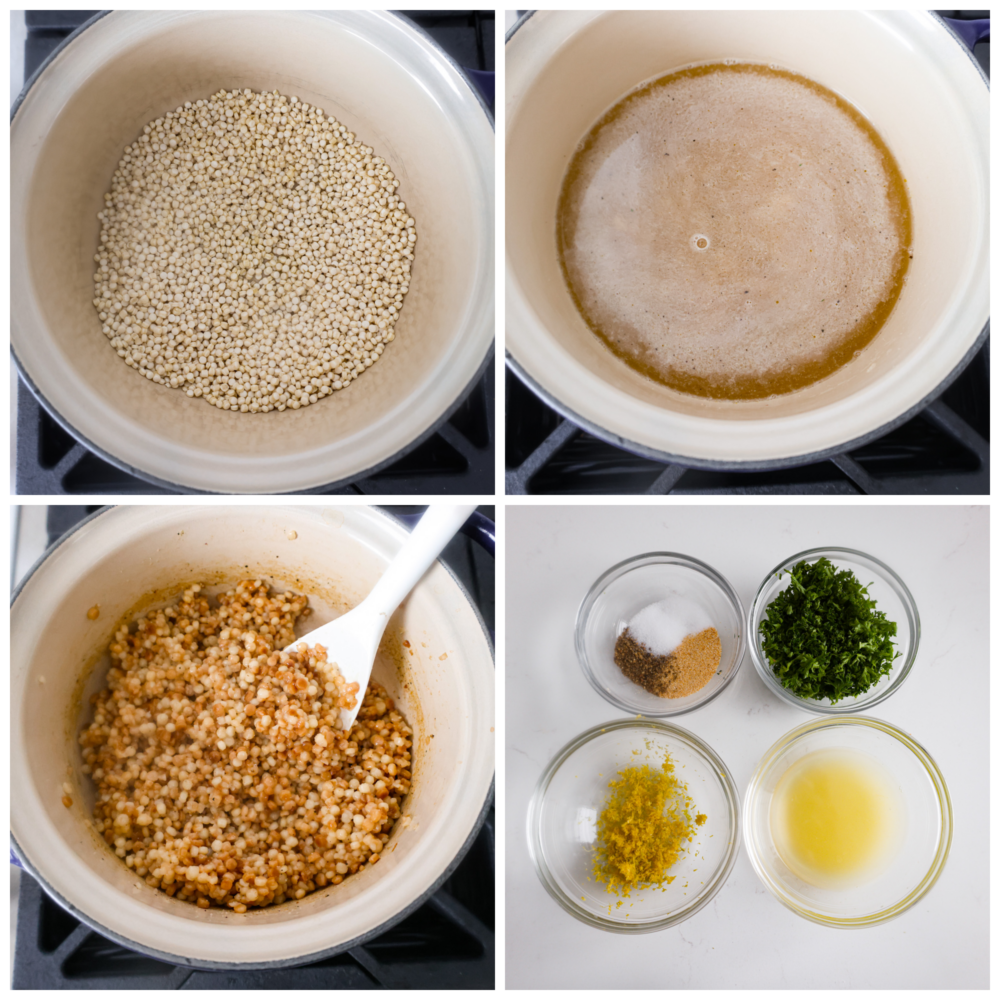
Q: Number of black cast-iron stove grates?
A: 3